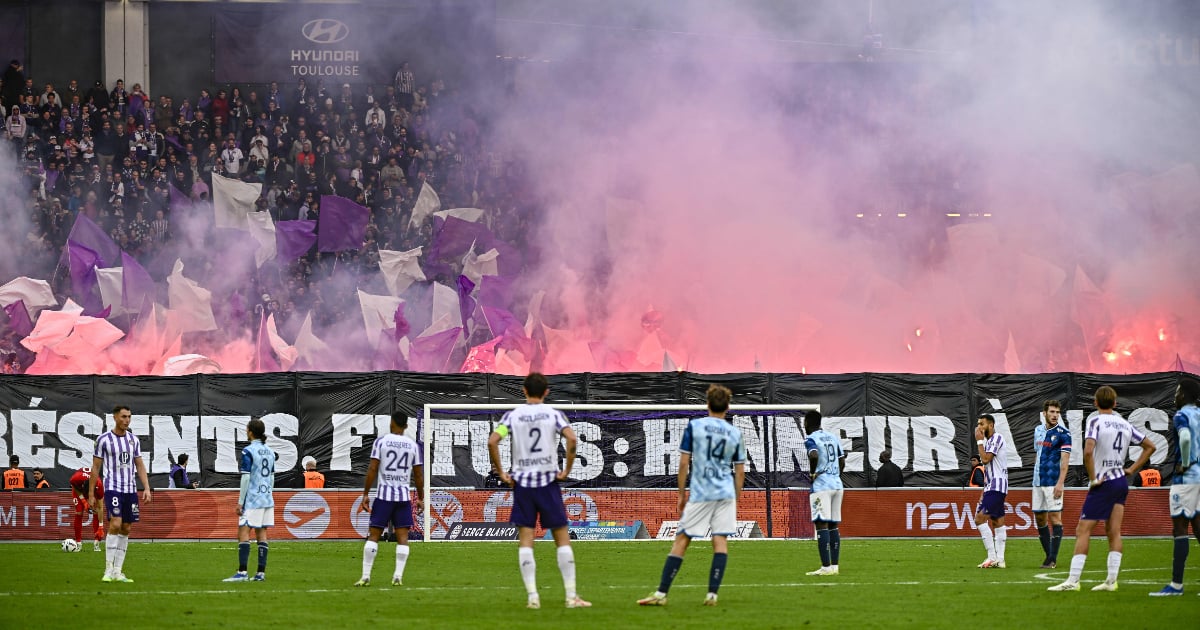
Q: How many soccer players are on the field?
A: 11